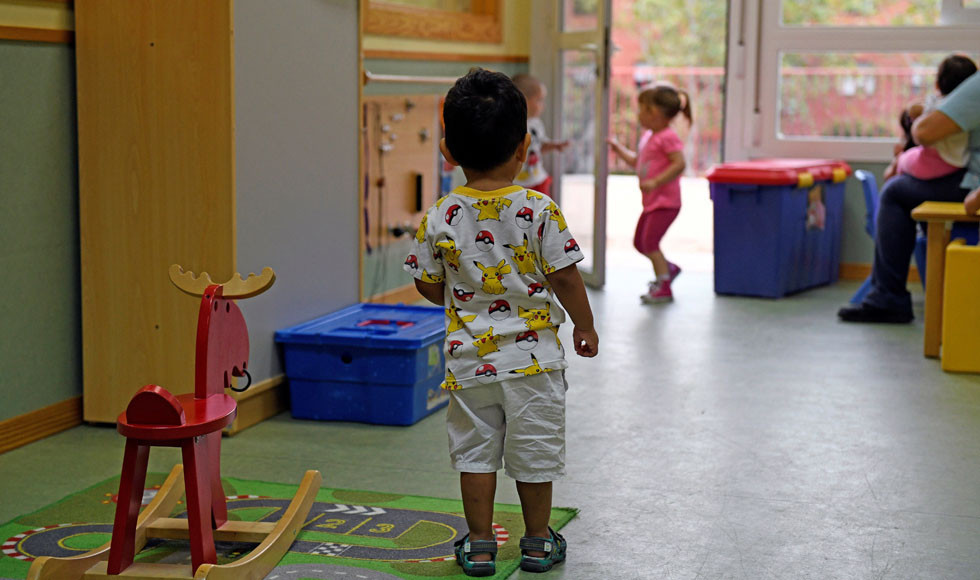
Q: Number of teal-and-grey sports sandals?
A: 2